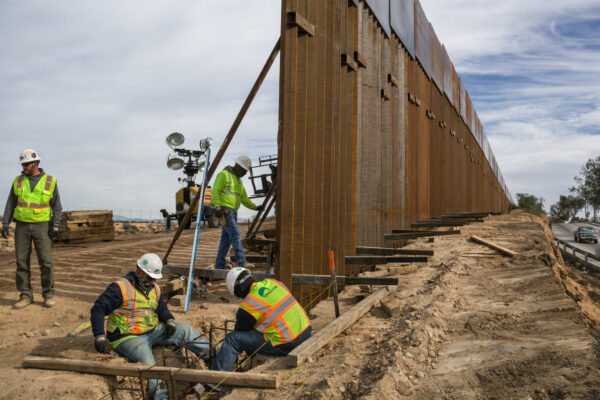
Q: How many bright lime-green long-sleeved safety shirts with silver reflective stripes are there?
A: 1